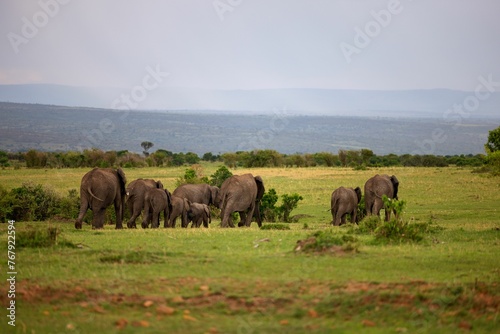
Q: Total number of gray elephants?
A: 9